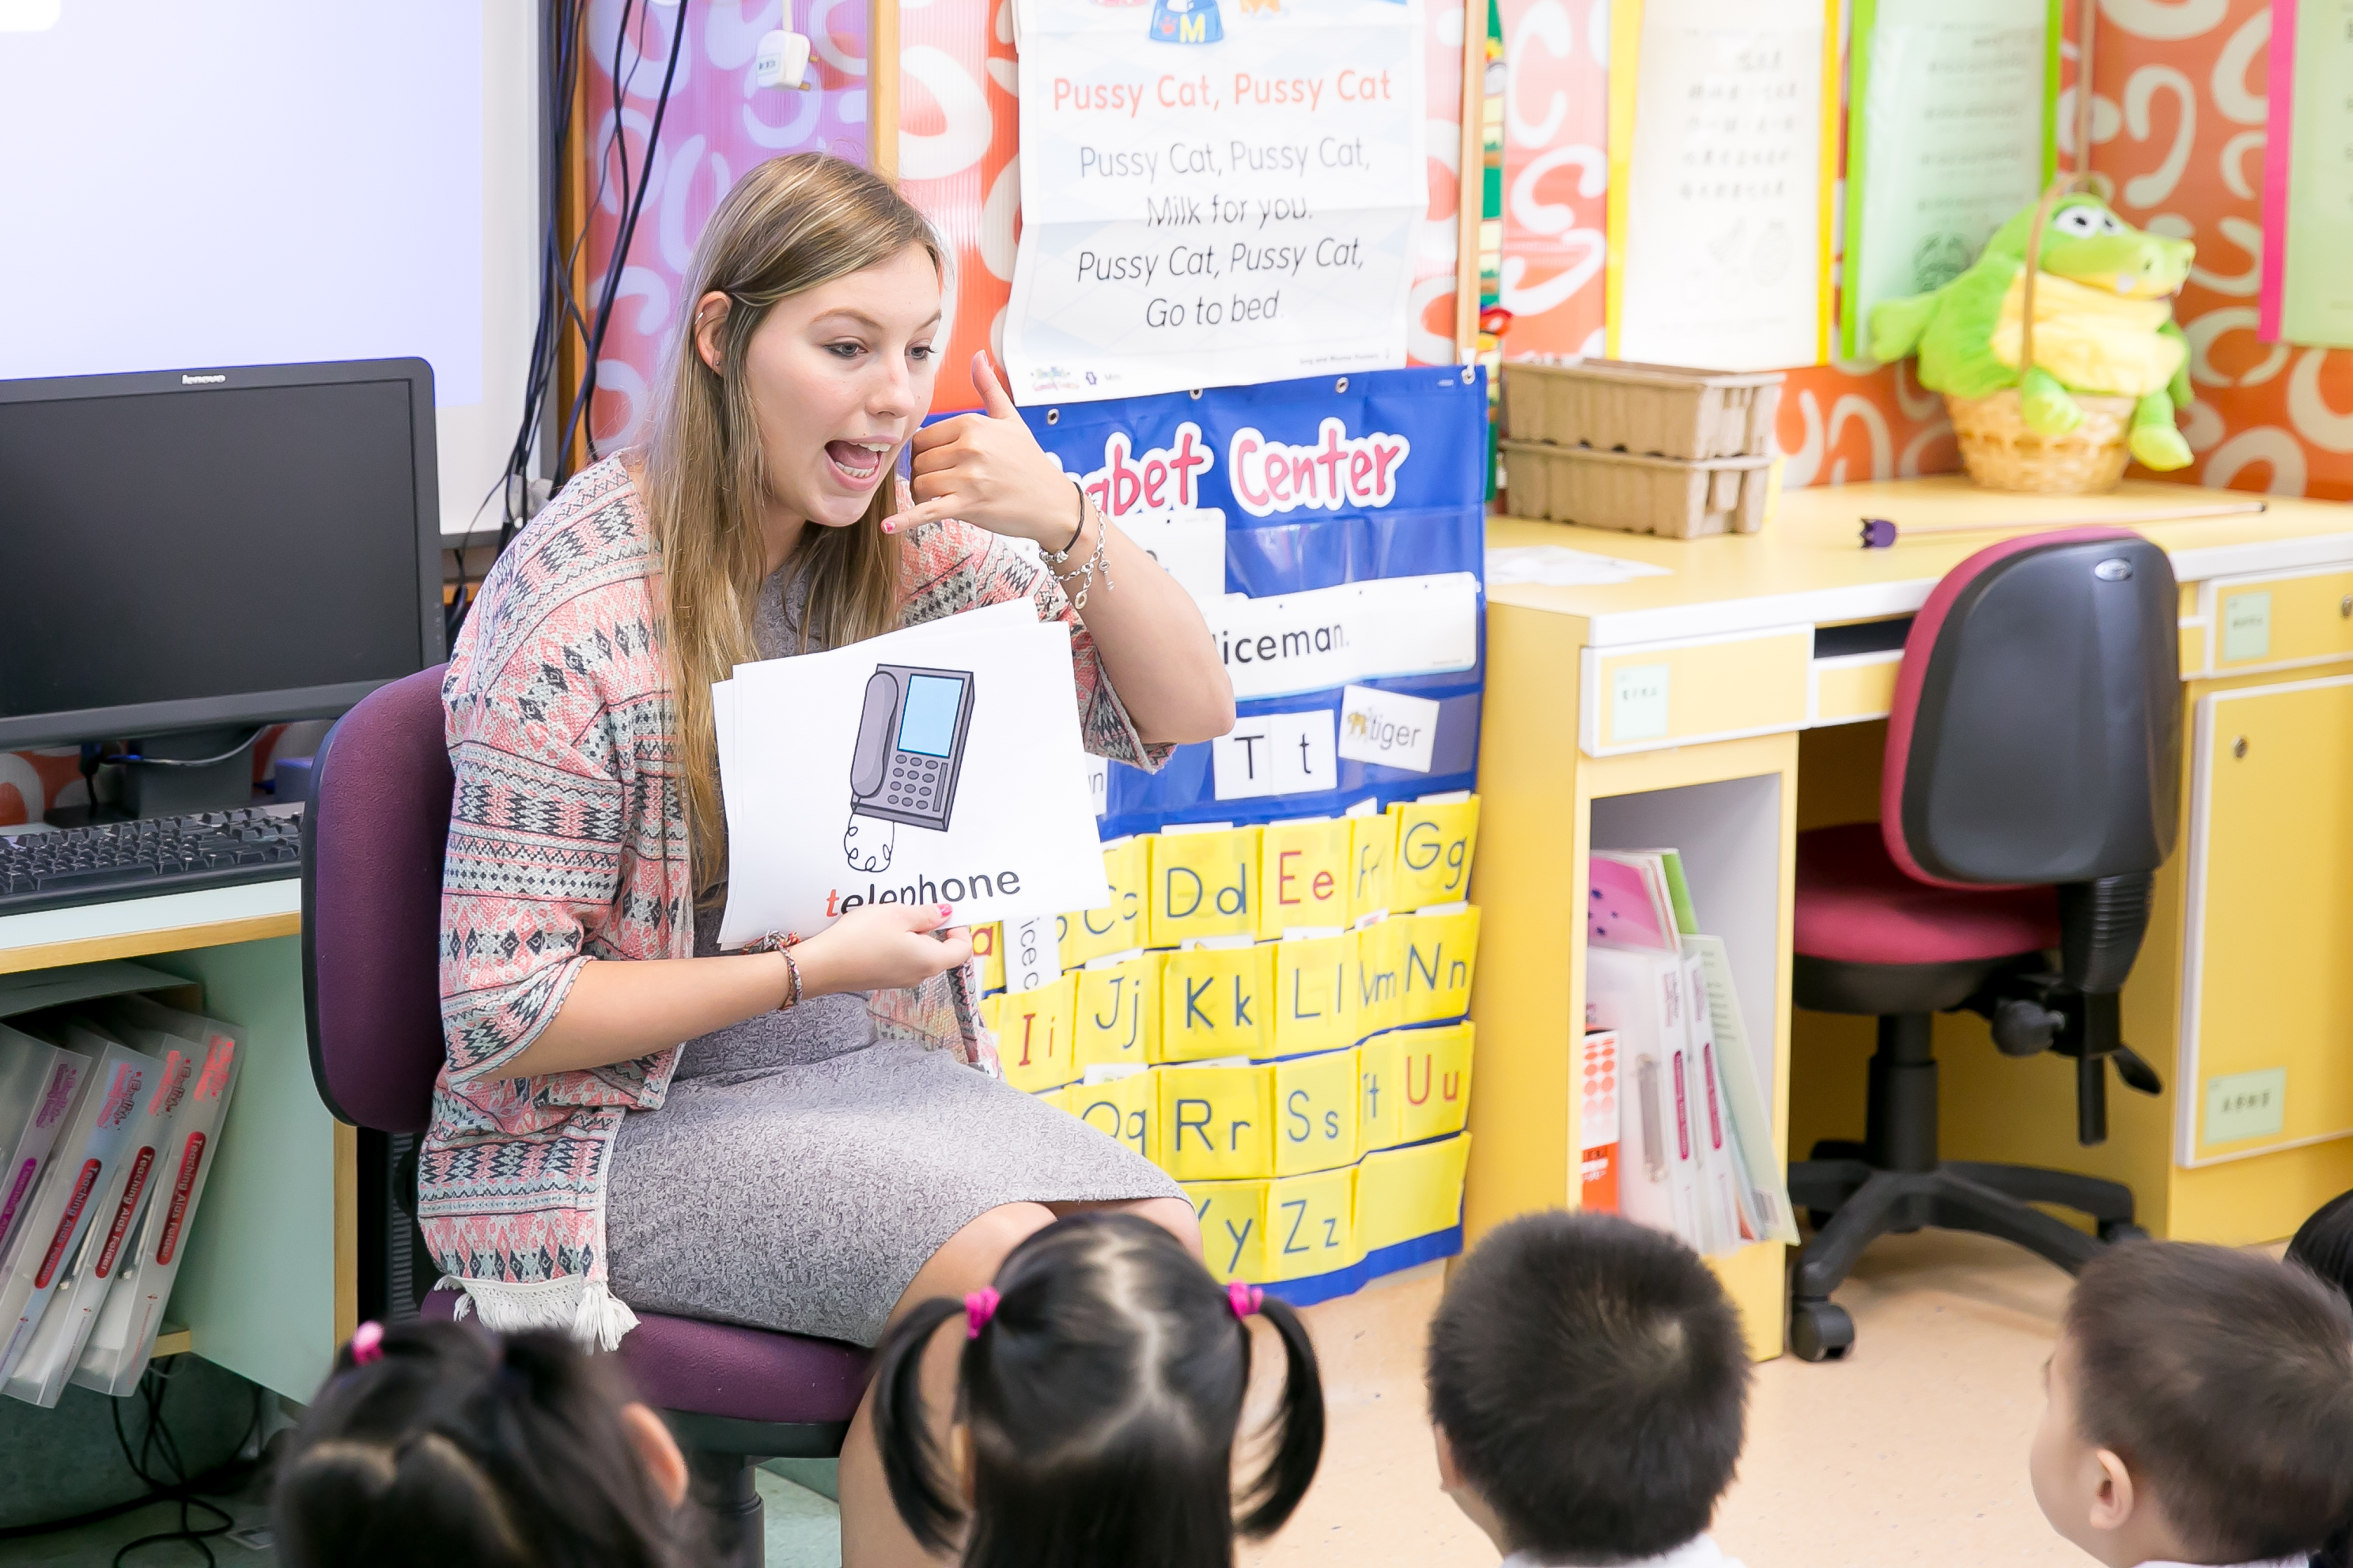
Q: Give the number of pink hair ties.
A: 3